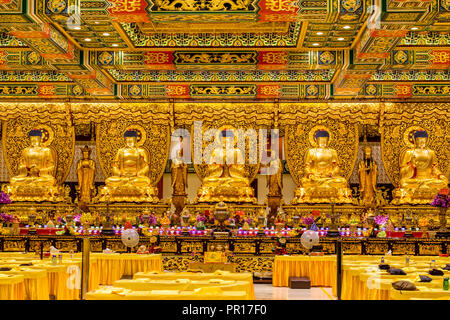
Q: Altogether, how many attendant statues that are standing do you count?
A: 4